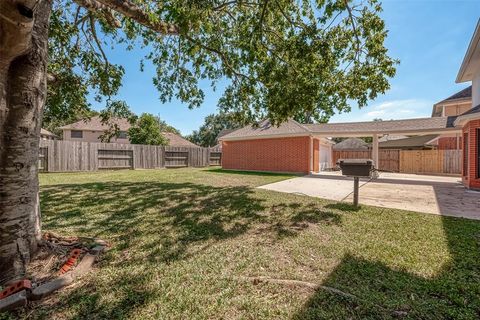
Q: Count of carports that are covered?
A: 1